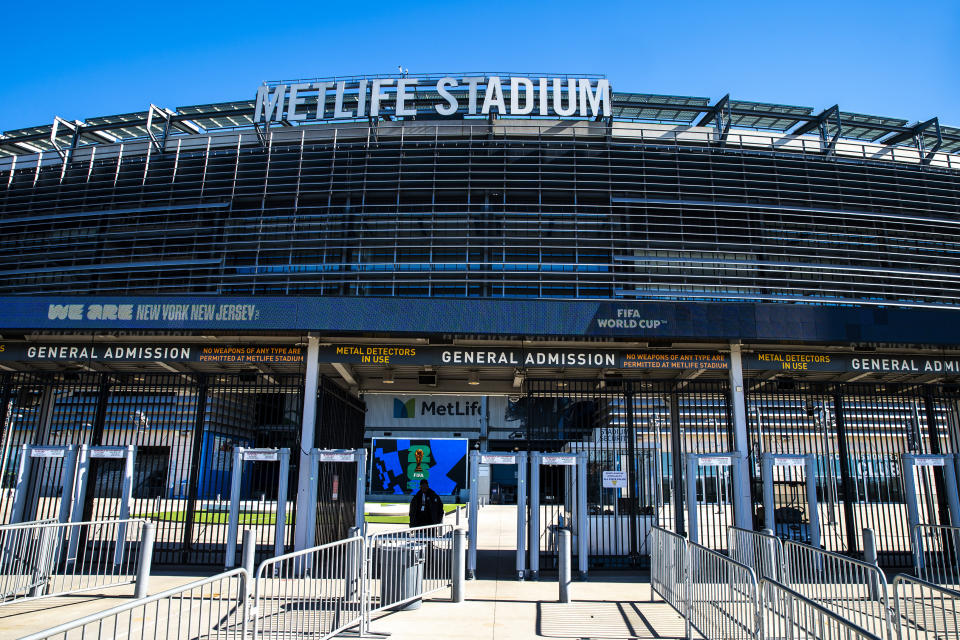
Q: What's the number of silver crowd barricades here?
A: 12